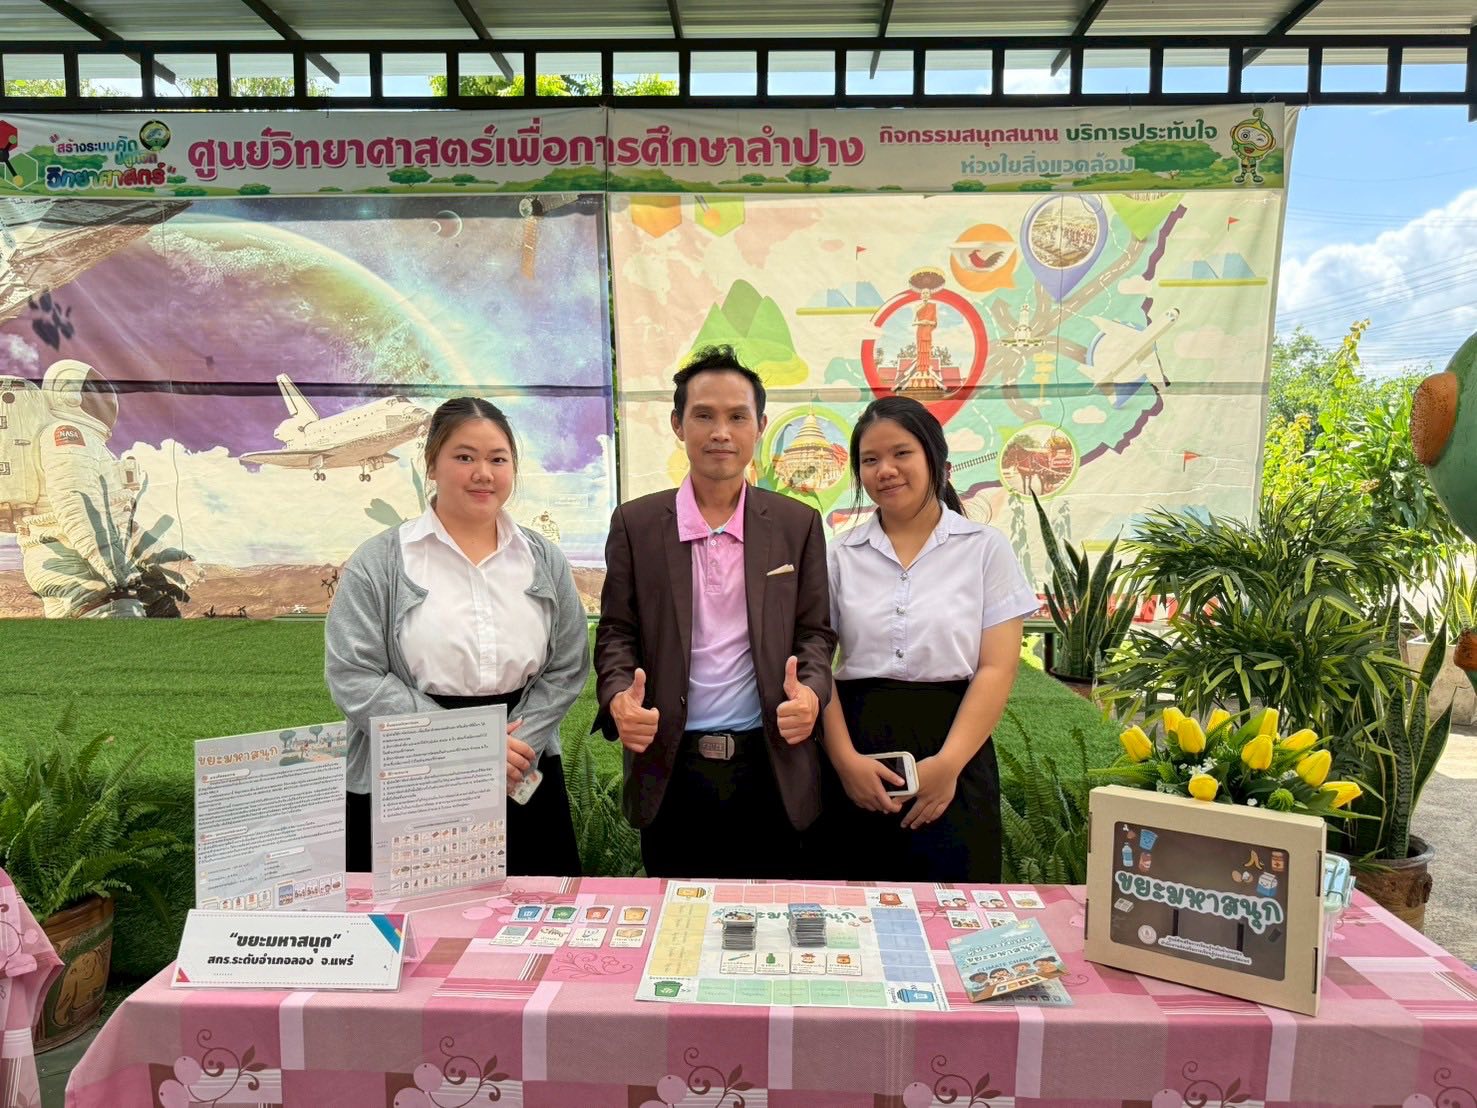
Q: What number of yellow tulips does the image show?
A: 10